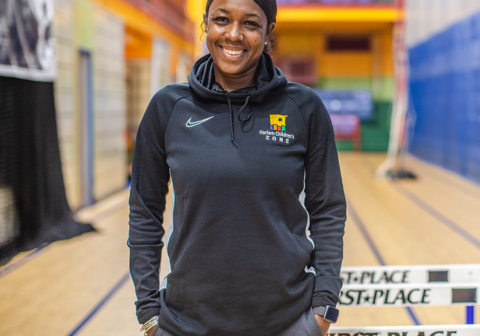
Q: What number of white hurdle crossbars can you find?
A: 3